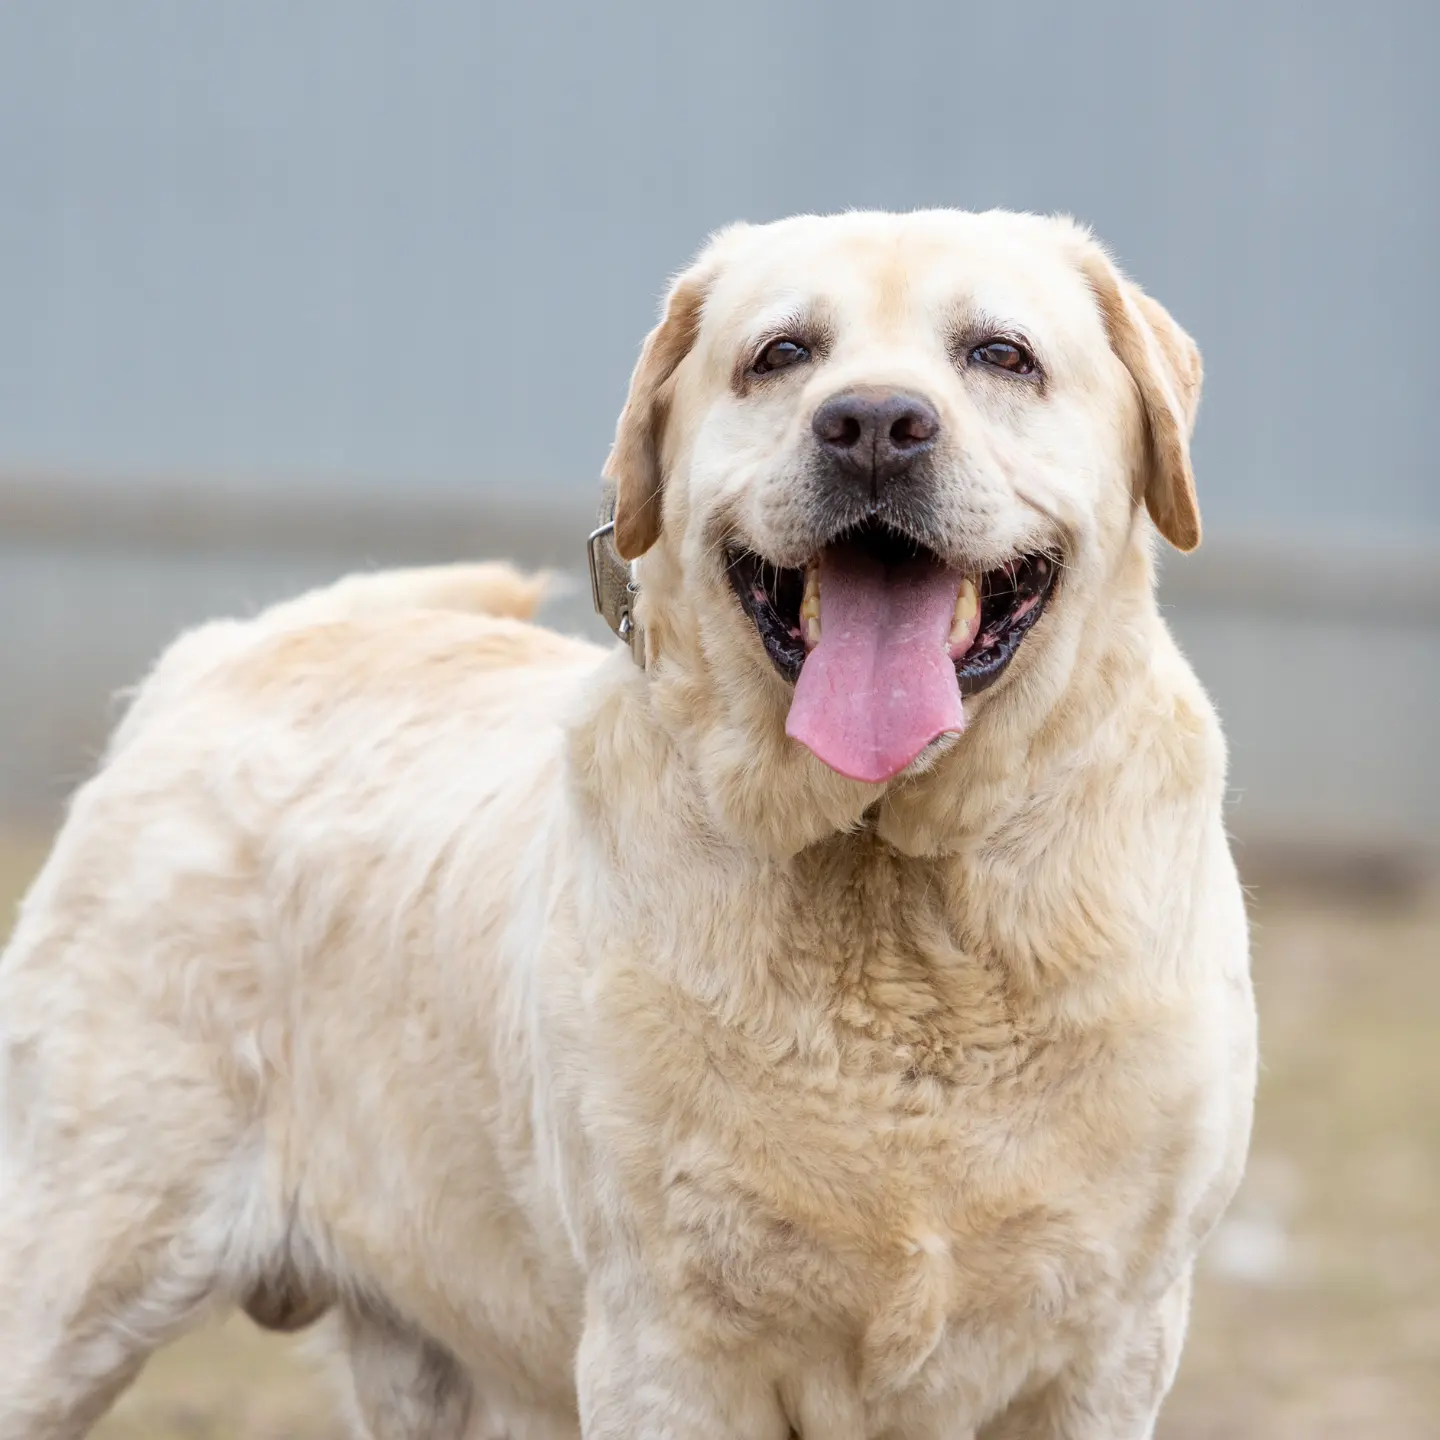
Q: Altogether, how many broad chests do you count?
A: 1